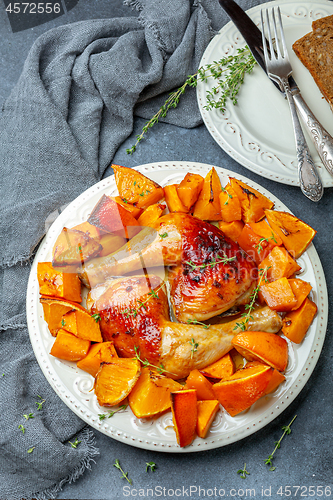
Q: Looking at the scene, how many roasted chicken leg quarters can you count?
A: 2